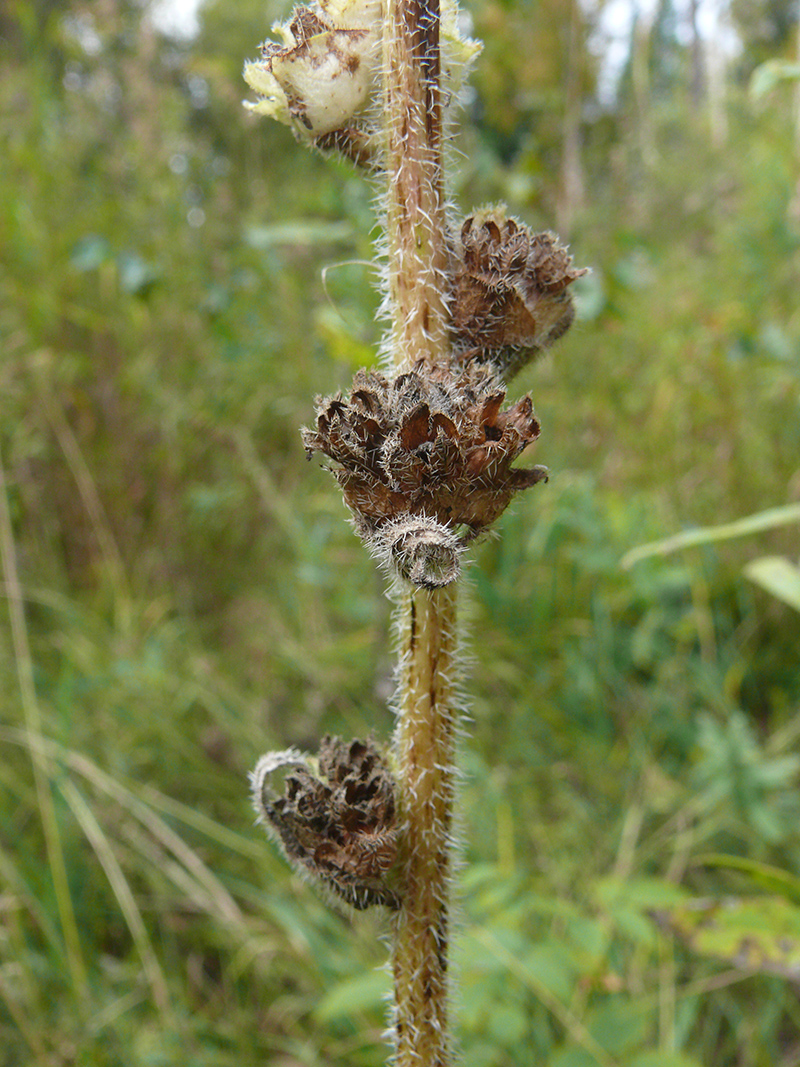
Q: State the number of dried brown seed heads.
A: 3